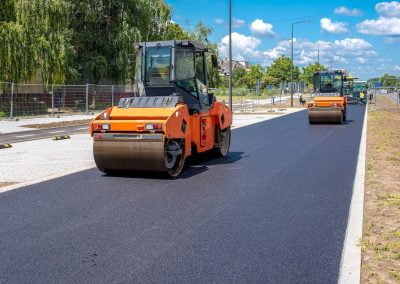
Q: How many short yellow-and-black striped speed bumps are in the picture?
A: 2